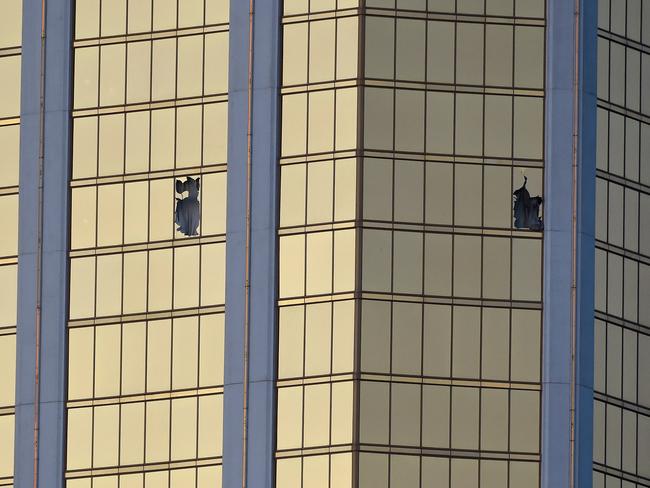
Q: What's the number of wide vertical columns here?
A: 3